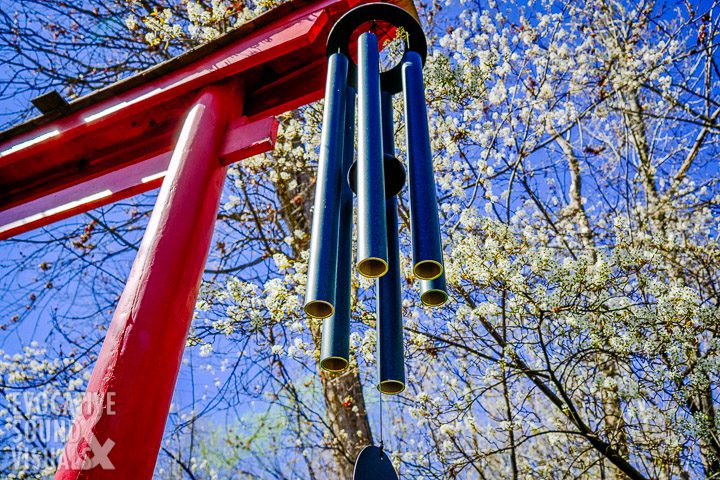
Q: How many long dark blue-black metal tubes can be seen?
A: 6